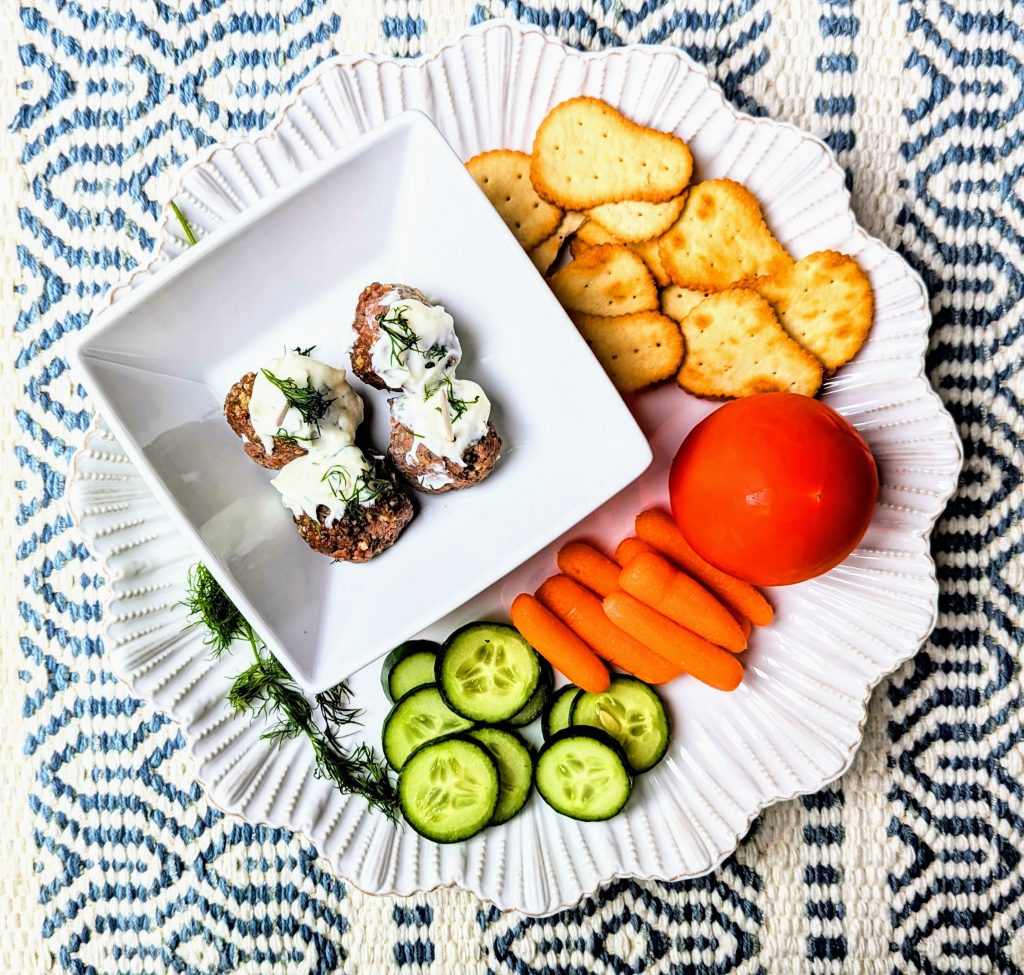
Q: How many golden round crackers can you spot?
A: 11